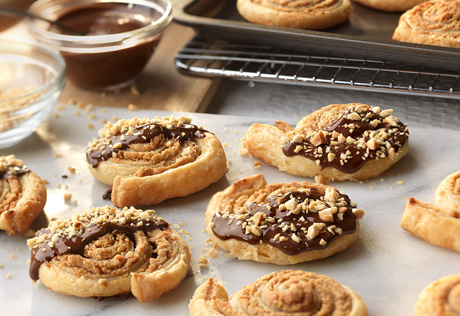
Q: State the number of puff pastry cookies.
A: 11